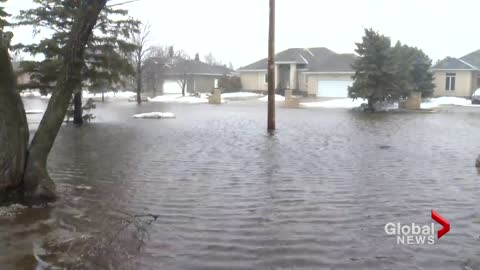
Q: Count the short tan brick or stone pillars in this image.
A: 3